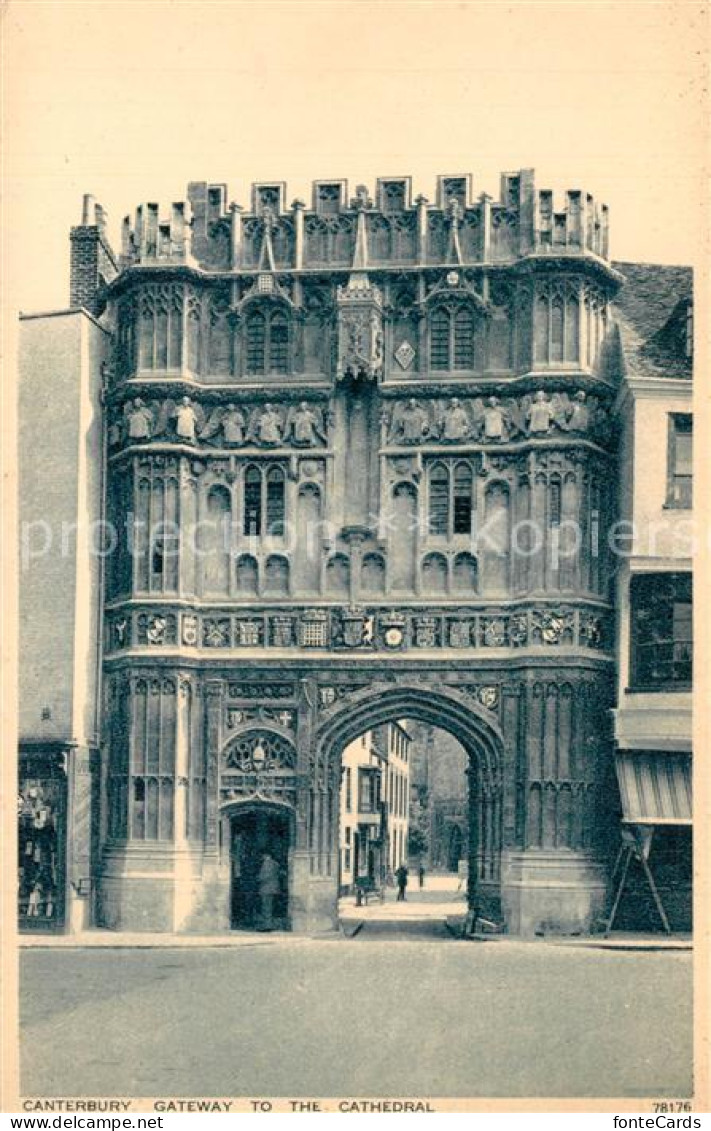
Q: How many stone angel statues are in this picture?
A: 10